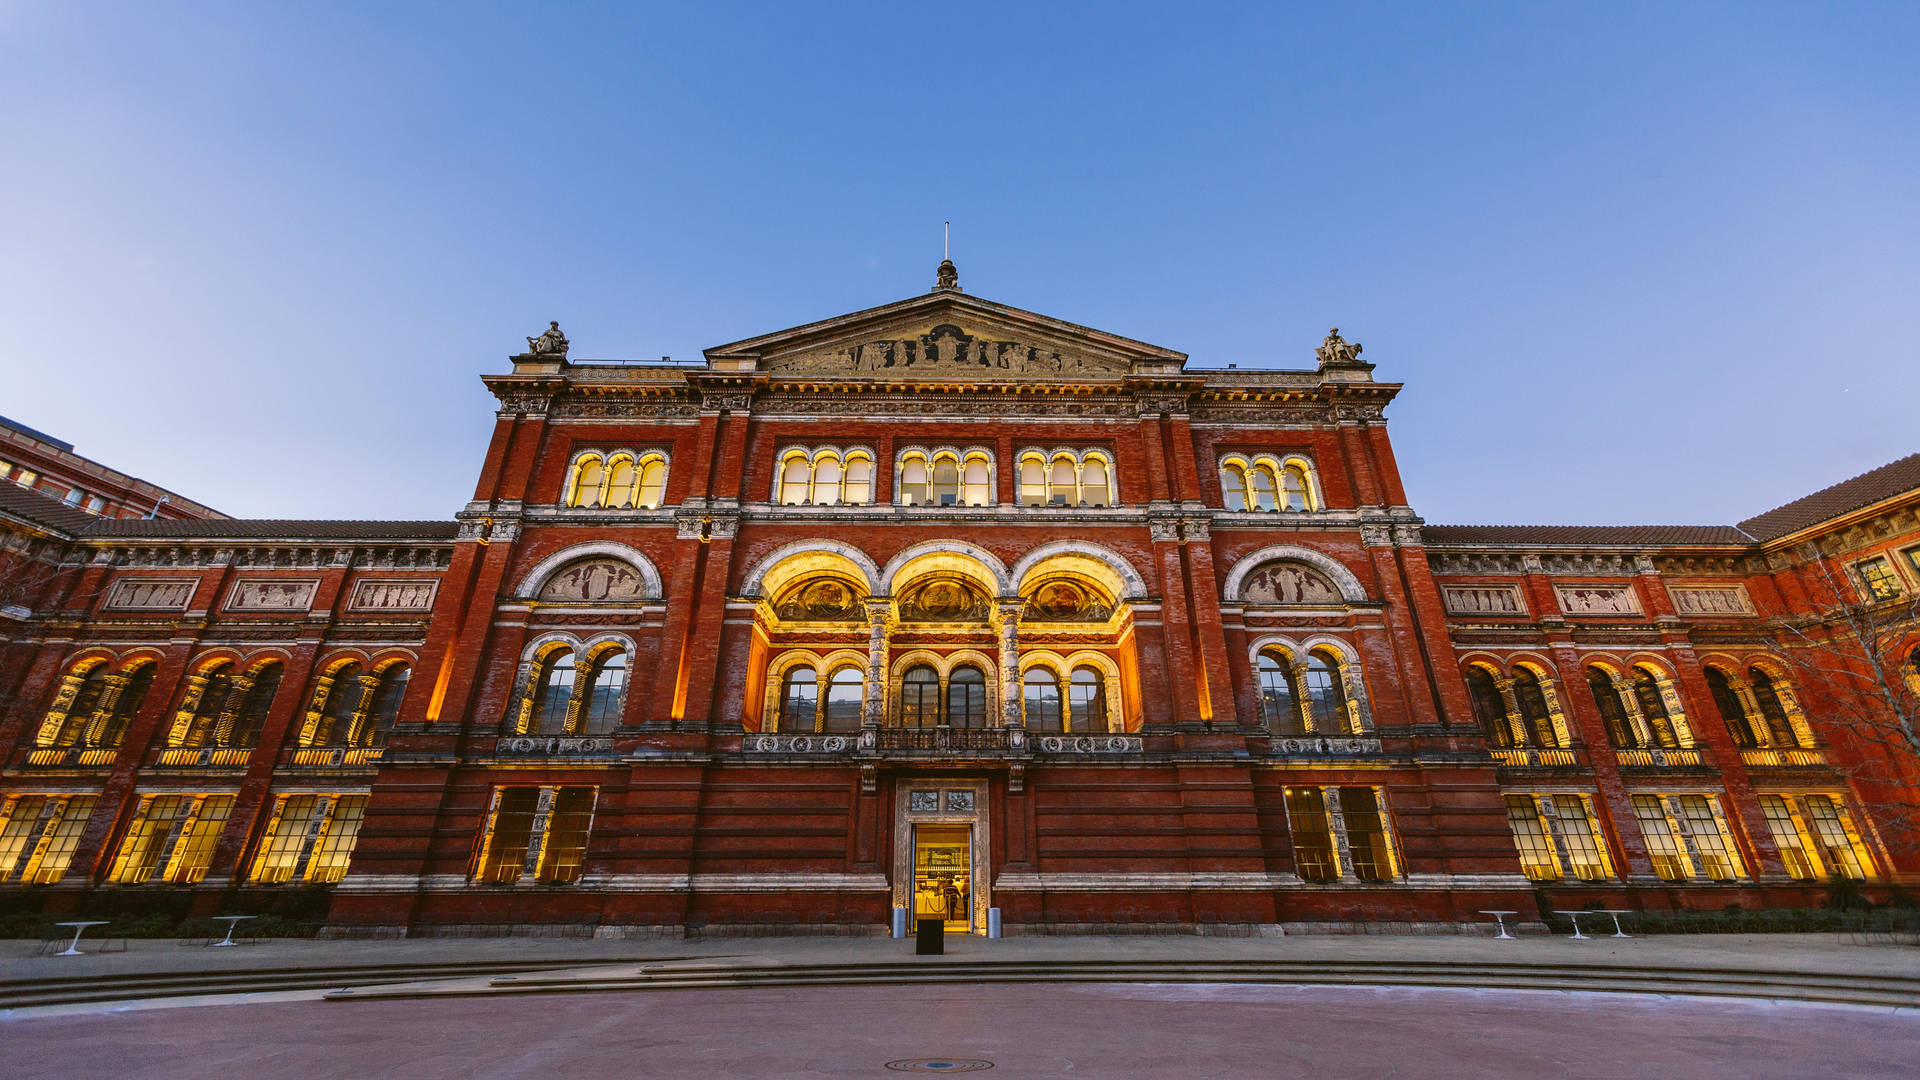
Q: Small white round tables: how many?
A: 5